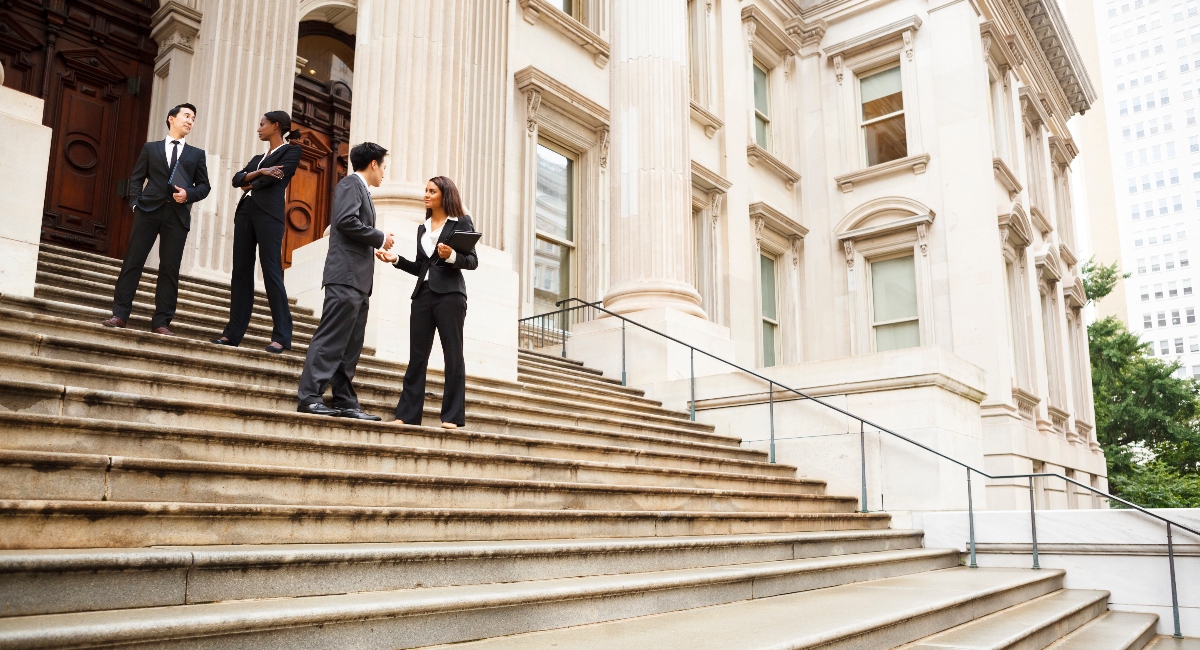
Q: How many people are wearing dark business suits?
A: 4